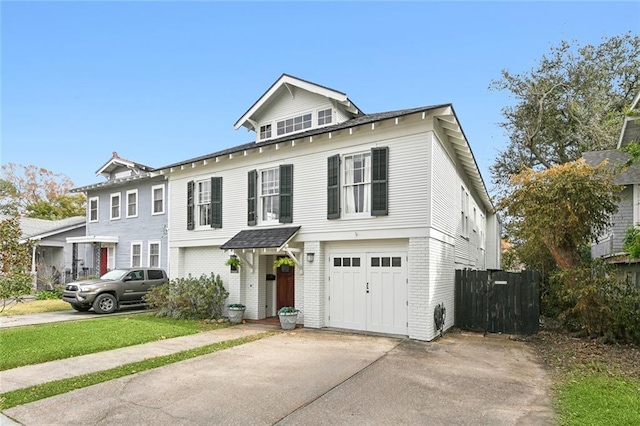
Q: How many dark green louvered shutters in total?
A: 6